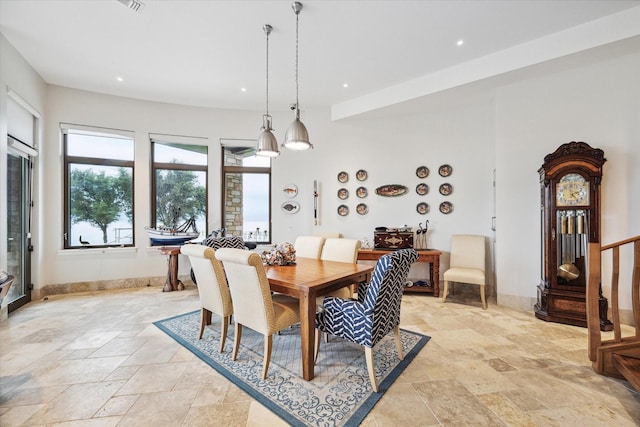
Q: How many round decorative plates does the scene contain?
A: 12